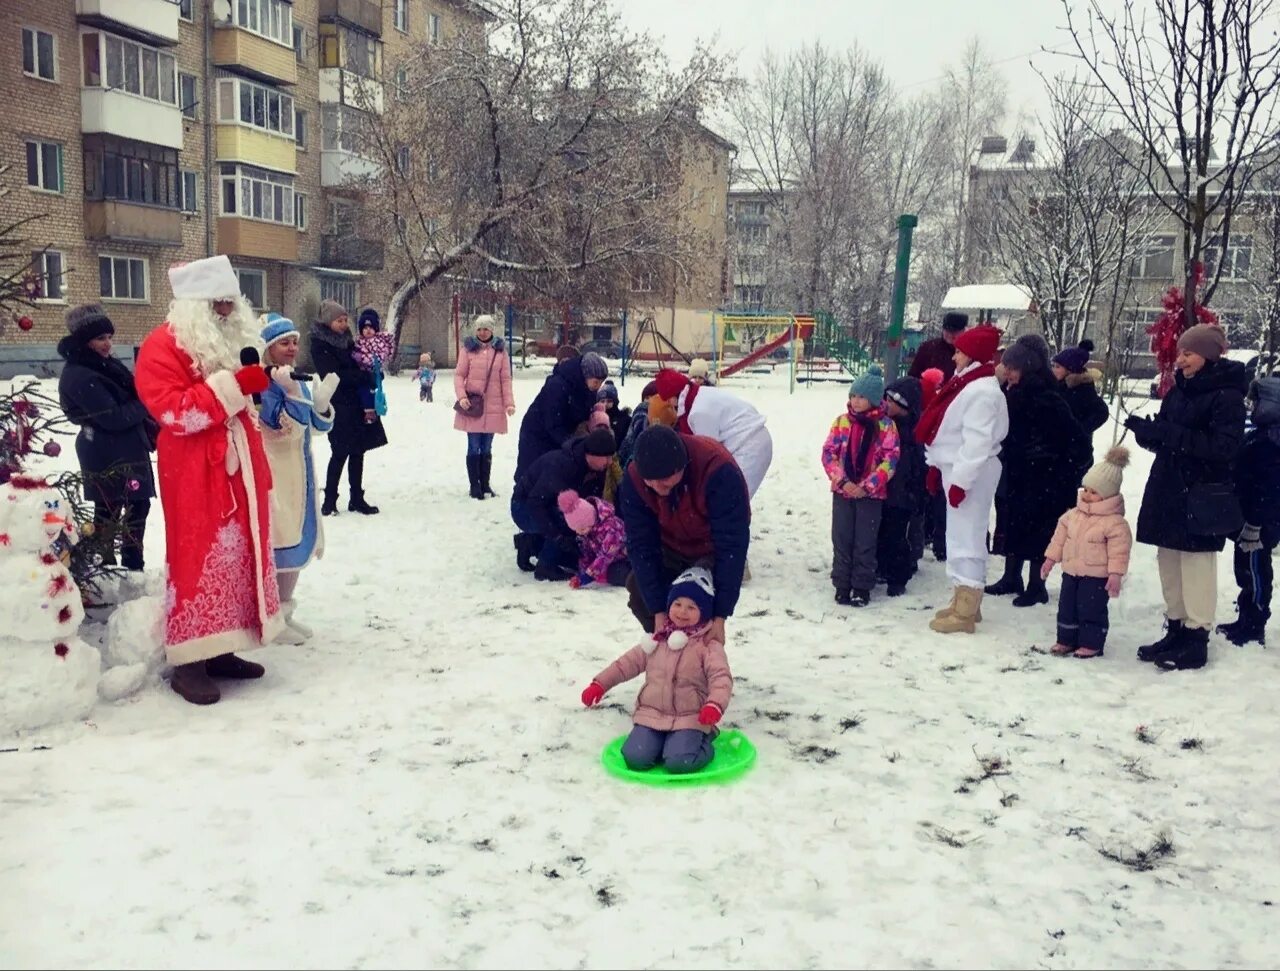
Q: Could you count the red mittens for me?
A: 5